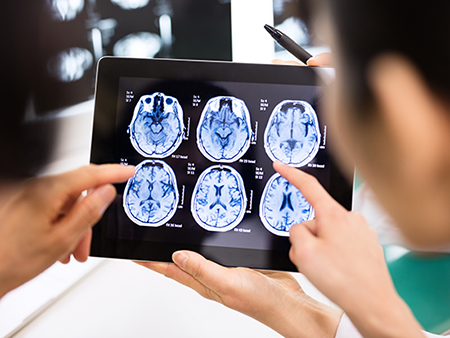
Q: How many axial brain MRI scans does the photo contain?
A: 6